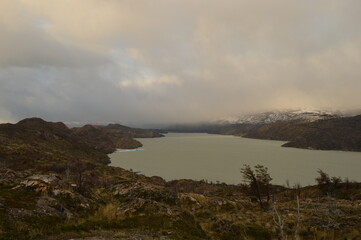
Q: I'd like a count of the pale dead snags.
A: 2